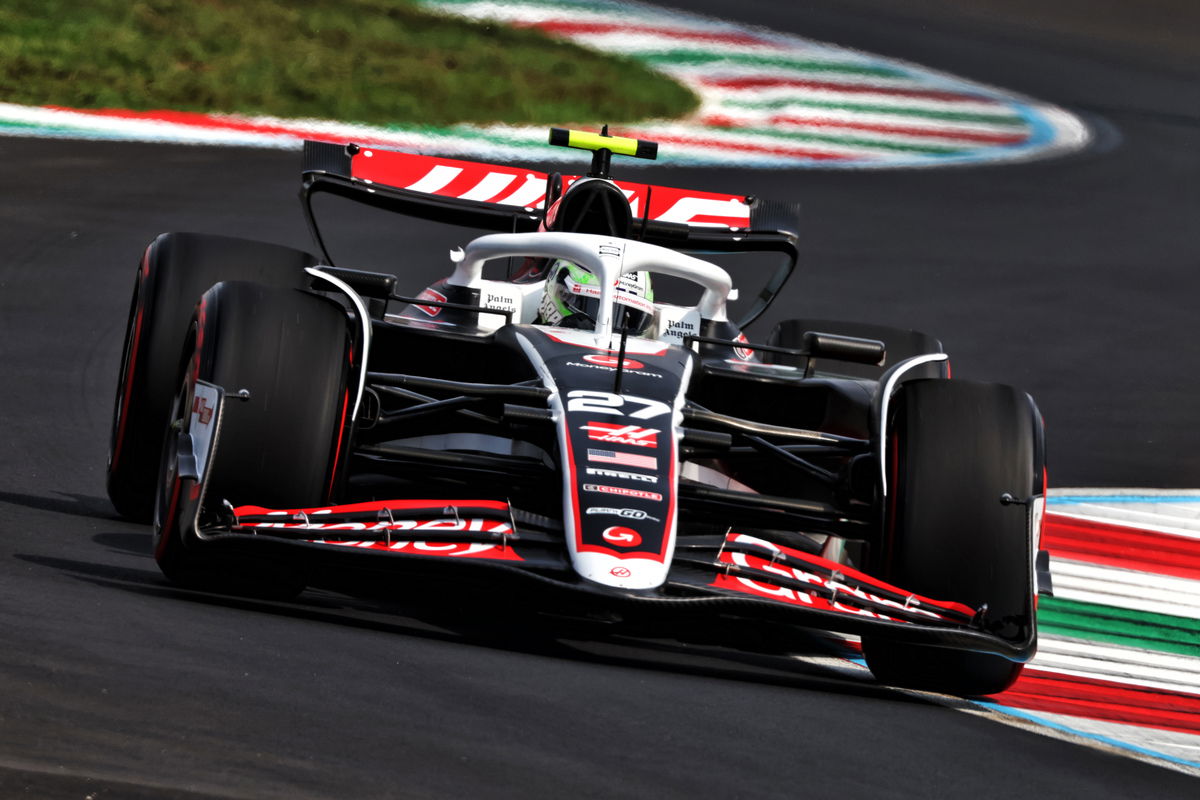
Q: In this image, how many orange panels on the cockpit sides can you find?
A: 0